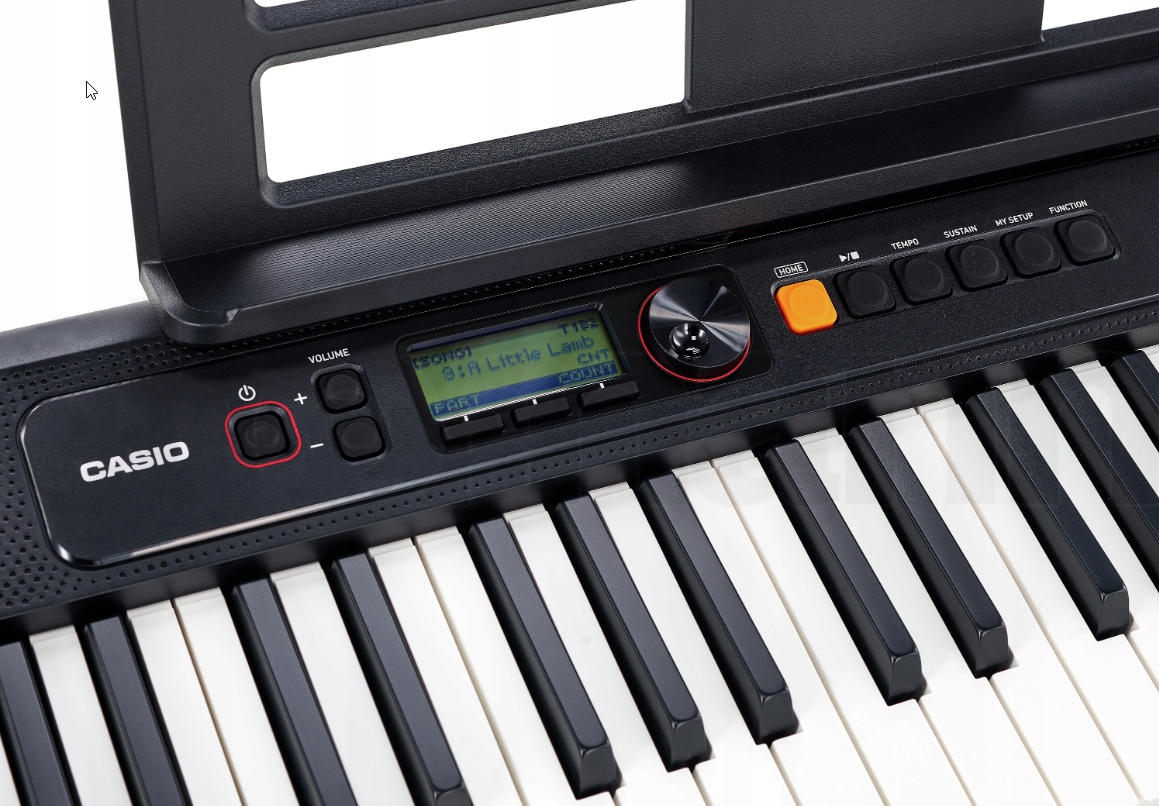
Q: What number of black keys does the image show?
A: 12